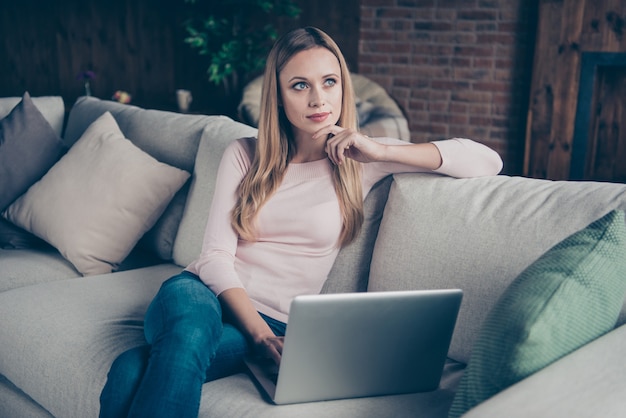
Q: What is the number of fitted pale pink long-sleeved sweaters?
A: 1